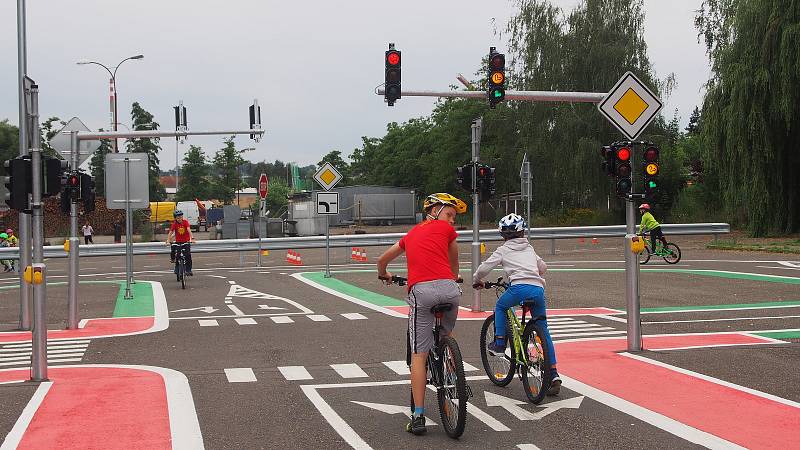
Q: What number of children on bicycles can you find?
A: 4